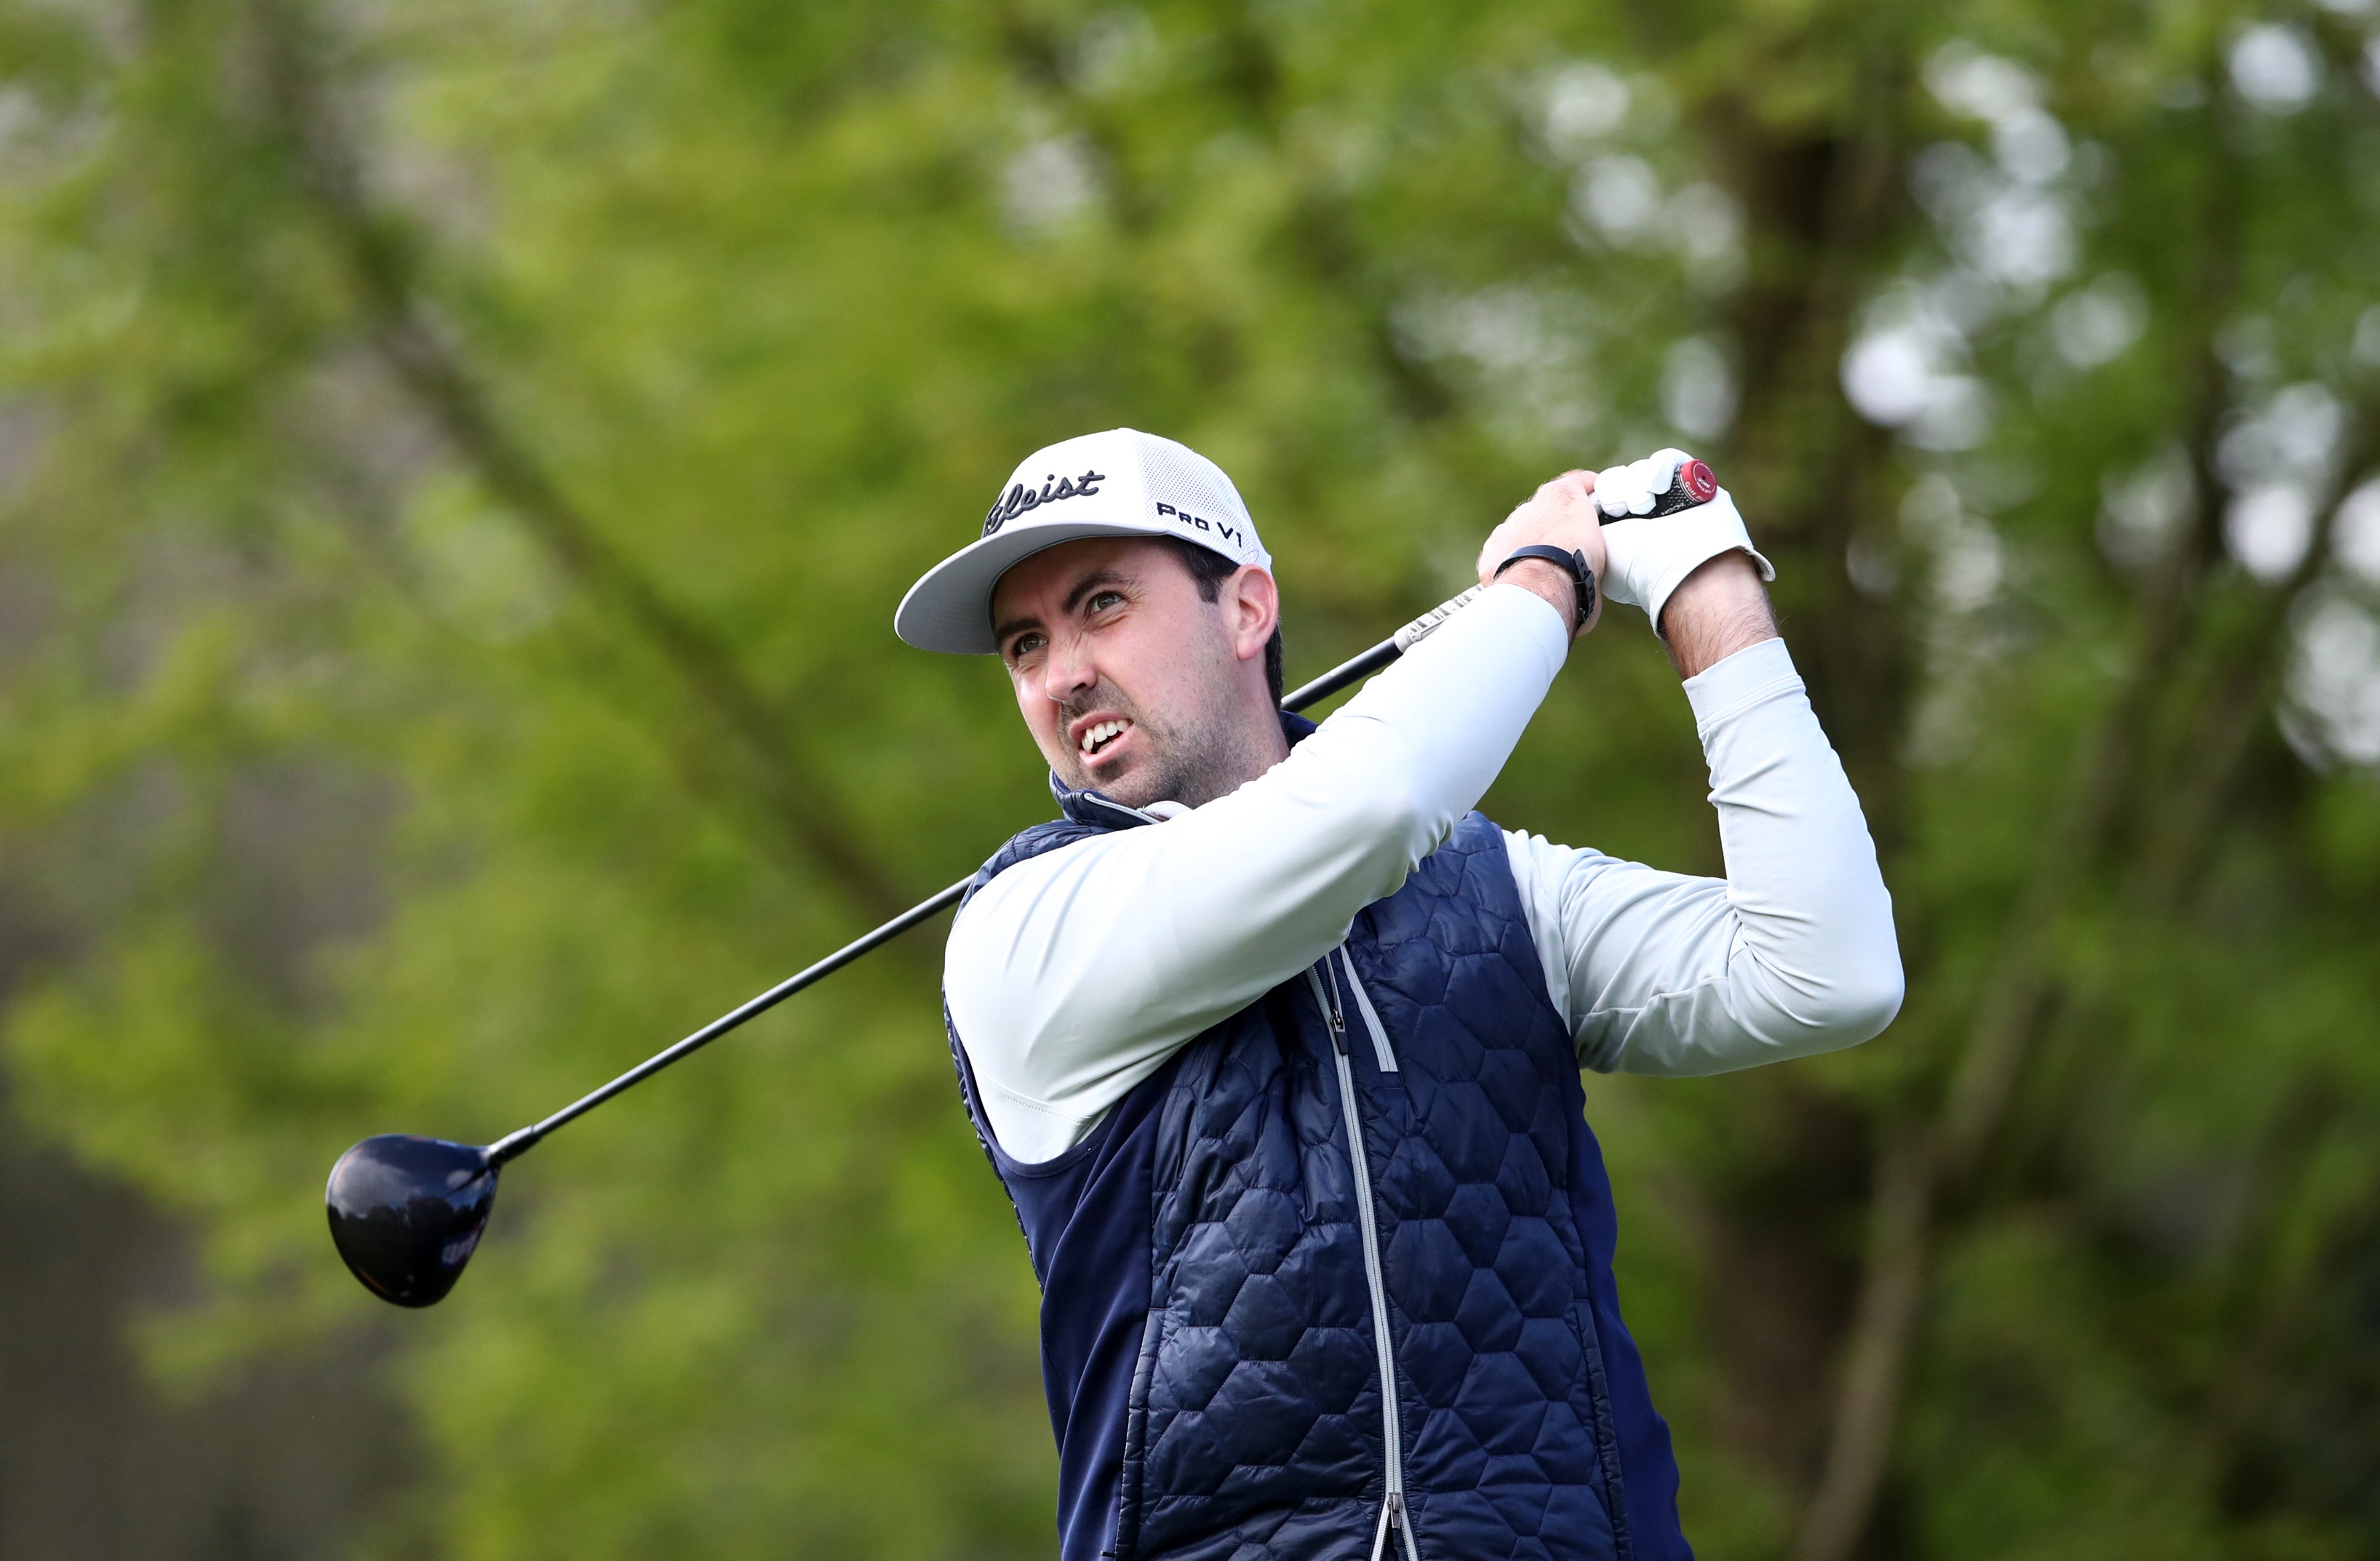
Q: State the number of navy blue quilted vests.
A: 1